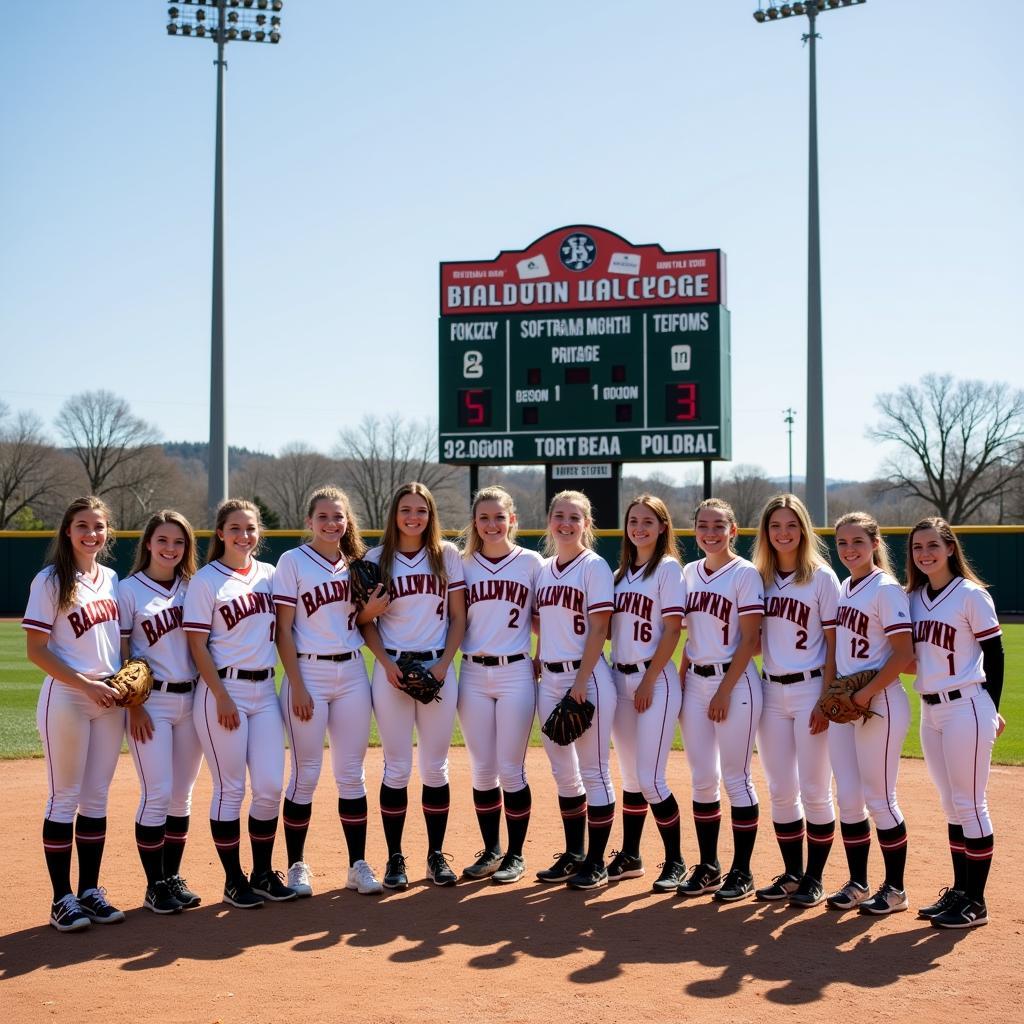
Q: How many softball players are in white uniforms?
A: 12